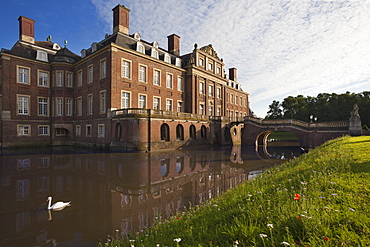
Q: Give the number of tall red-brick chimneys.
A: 4